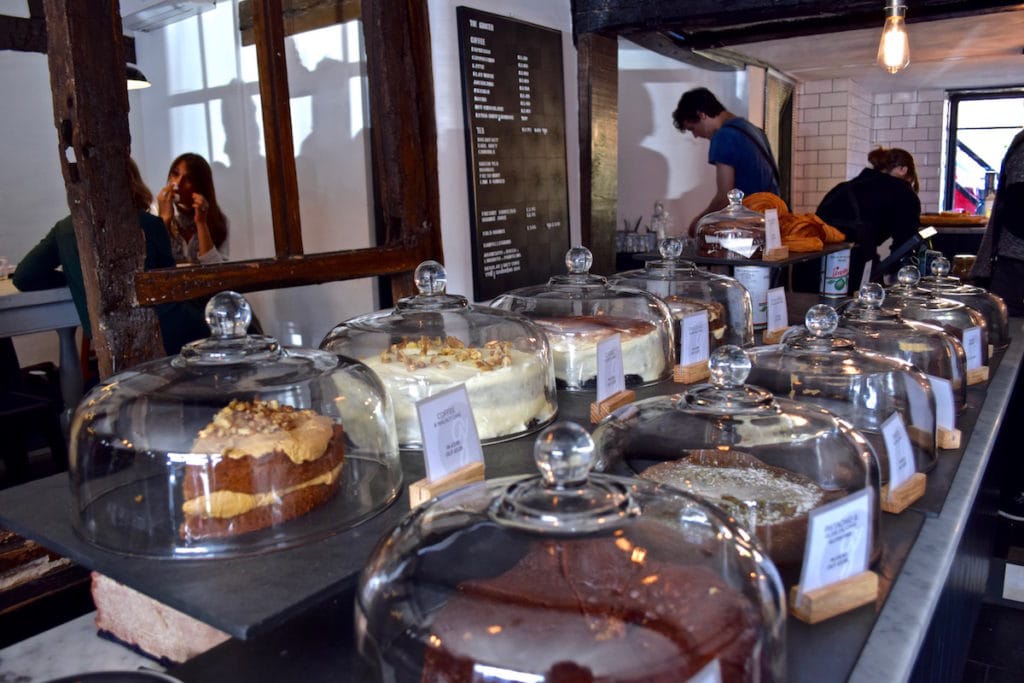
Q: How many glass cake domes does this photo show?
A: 11